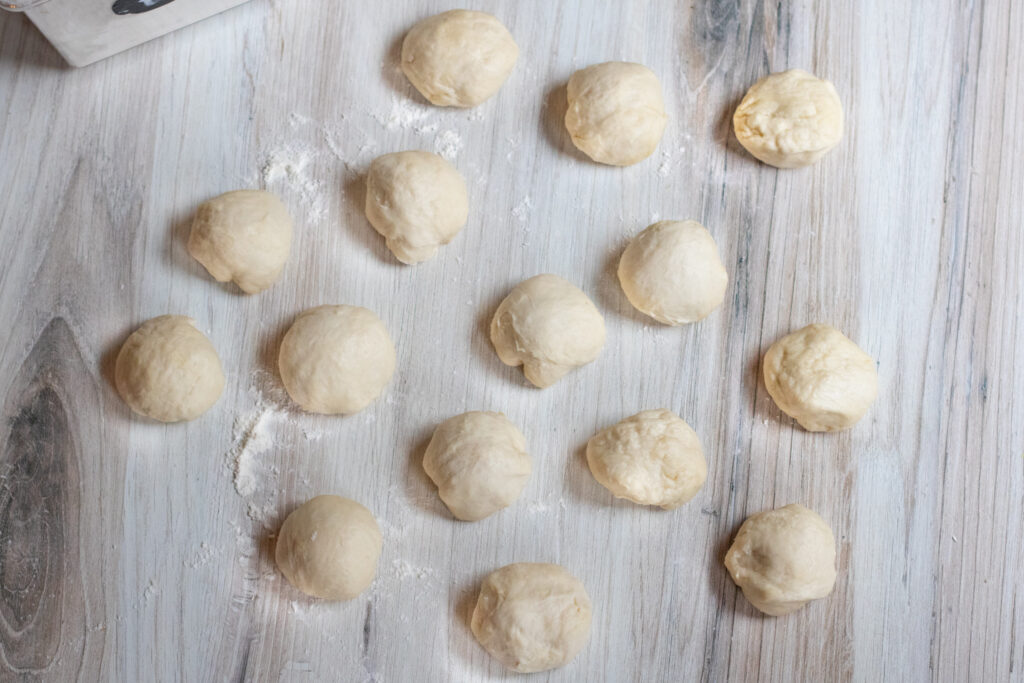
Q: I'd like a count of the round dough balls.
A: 15